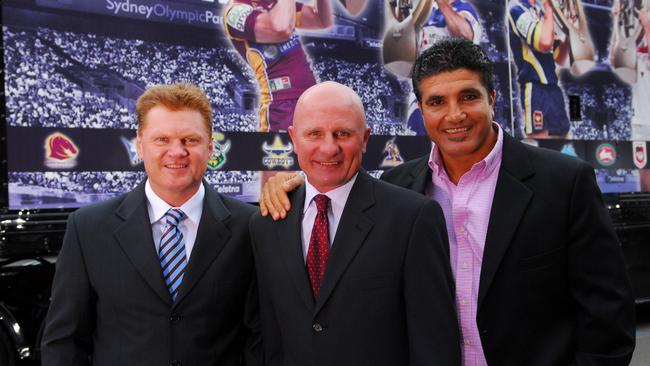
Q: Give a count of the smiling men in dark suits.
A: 3